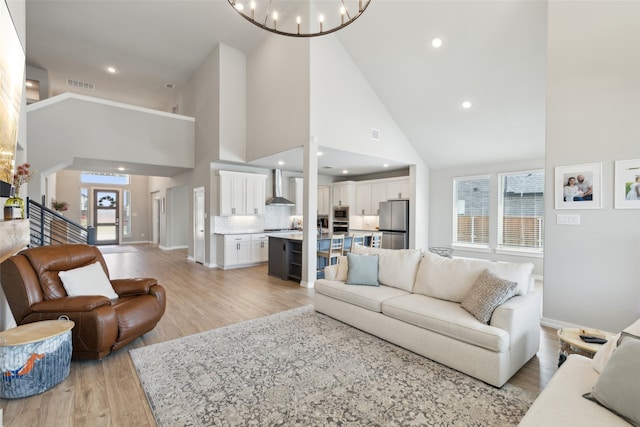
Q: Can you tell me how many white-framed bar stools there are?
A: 3